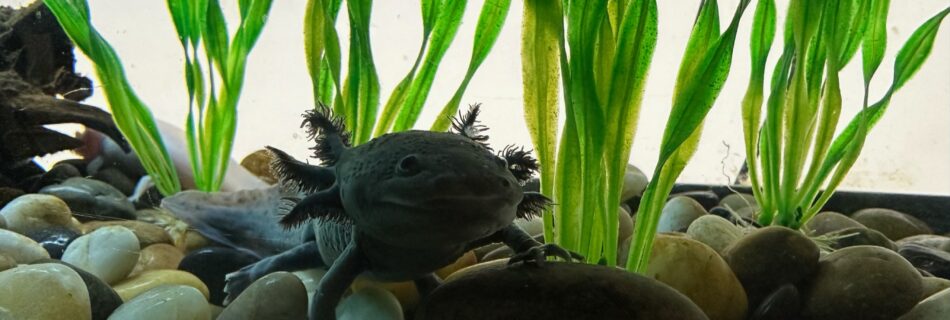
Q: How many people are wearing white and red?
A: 0